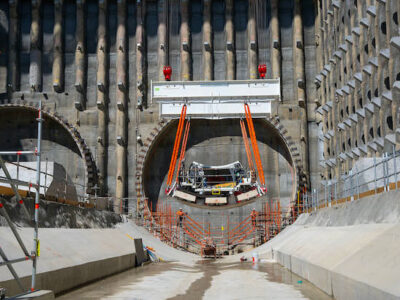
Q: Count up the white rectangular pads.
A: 3